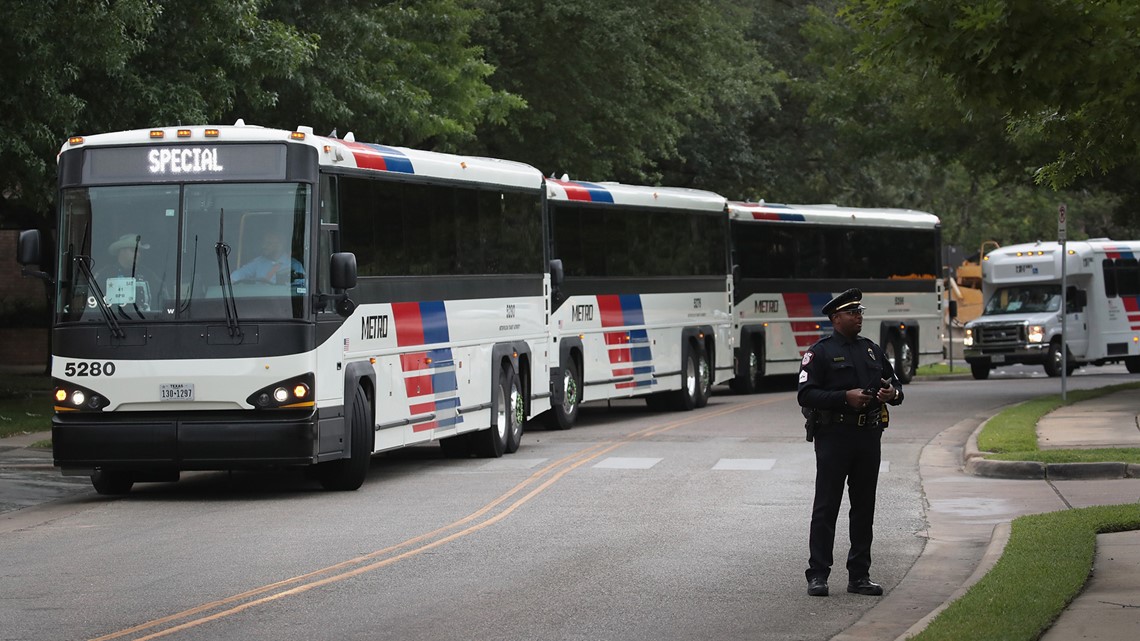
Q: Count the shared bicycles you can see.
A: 0